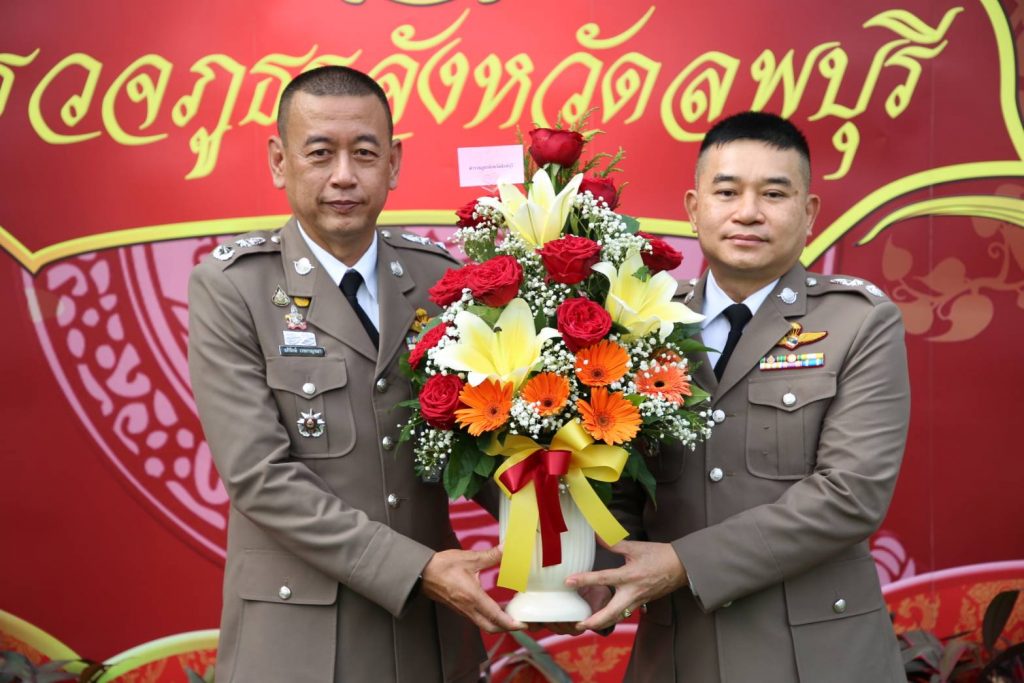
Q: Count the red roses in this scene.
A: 10